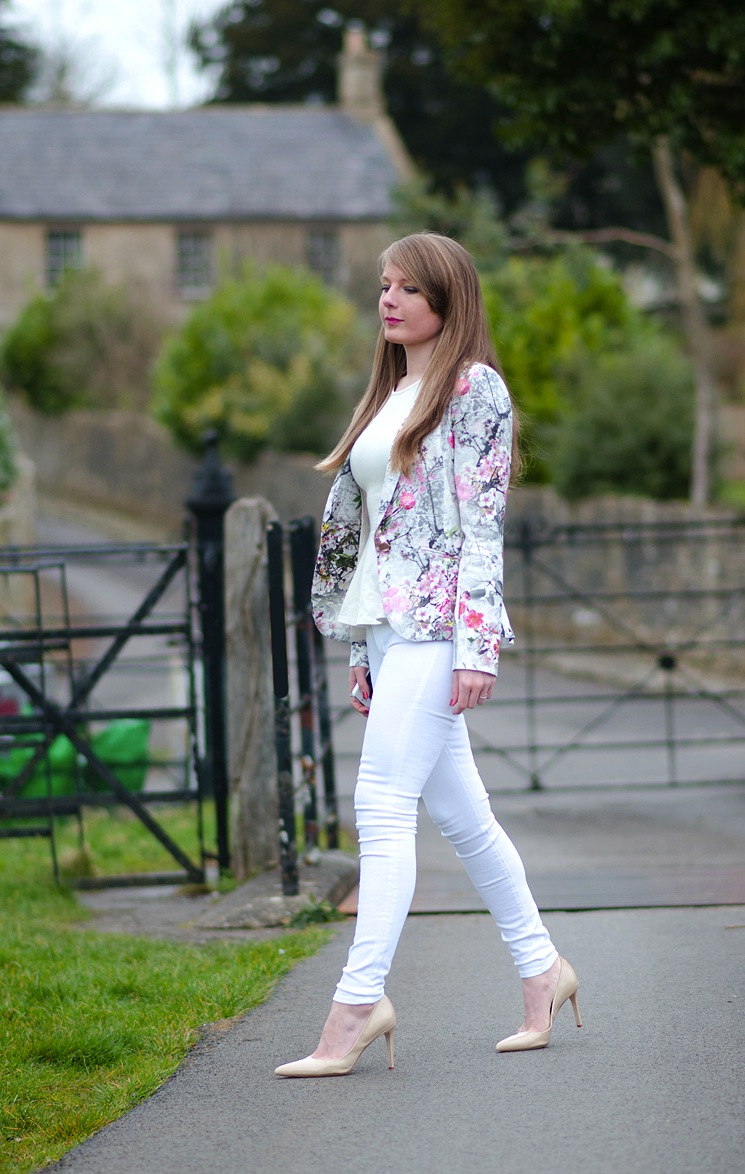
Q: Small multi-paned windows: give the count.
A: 3